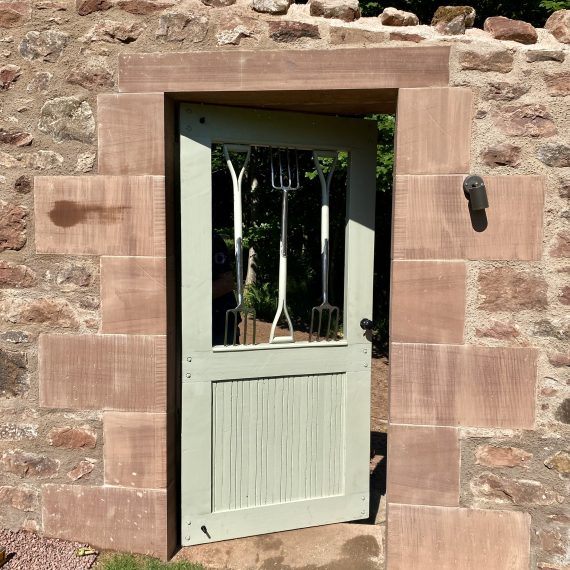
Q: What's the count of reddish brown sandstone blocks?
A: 13